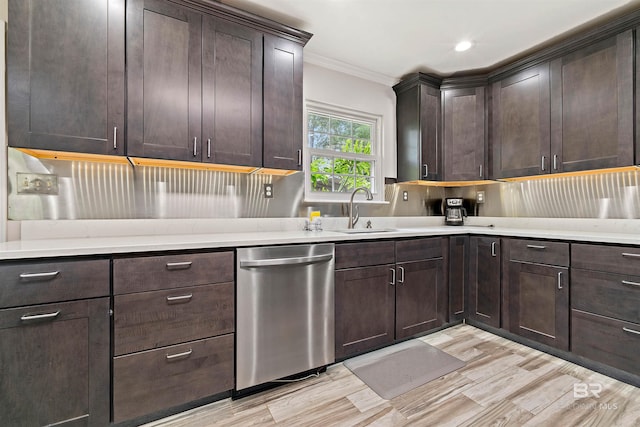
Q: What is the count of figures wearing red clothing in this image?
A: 0